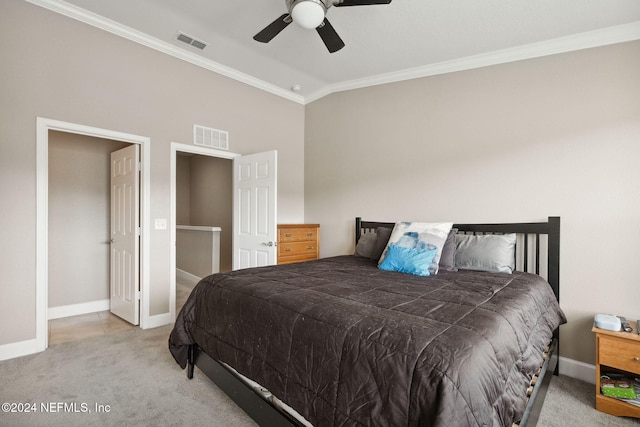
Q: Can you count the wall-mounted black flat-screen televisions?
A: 0